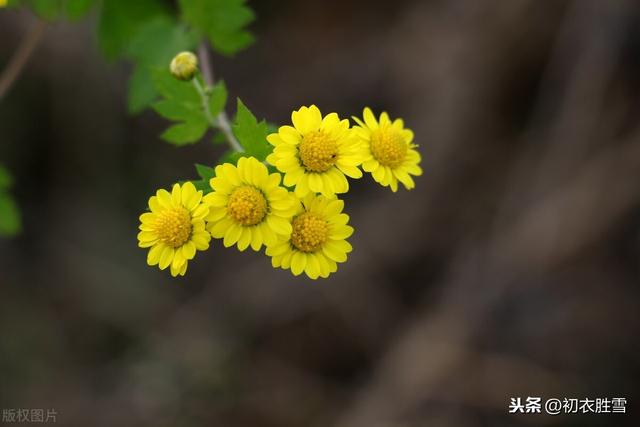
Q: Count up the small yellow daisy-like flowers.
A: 5